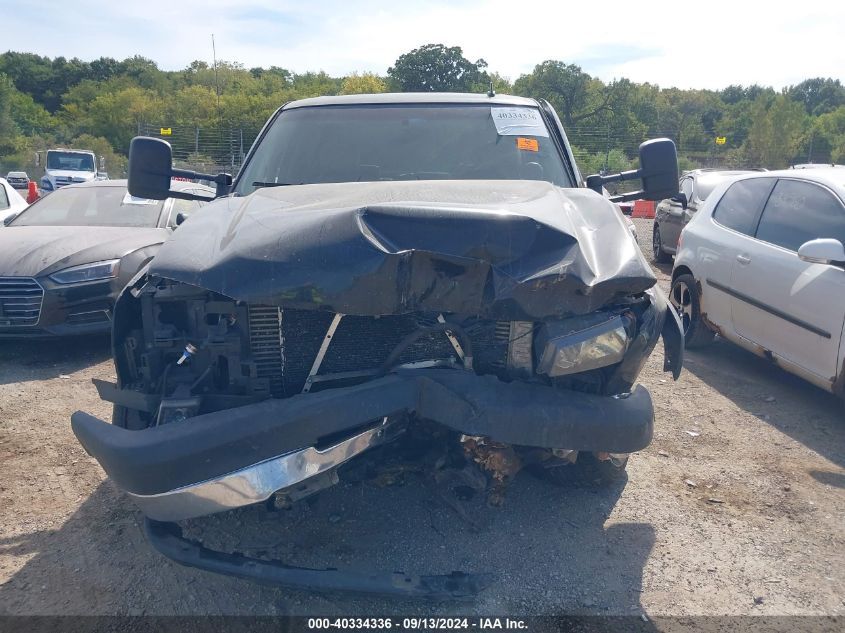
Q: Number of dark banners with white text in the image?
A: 1